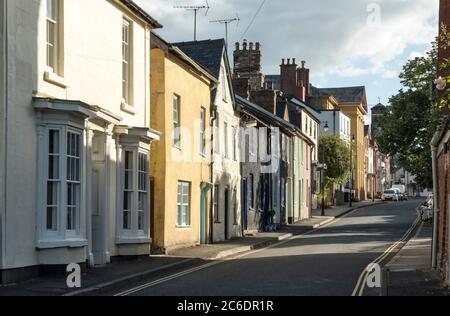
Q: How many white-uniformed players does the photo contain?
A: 0